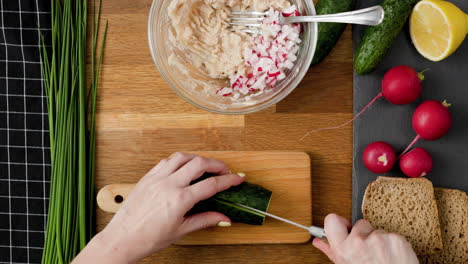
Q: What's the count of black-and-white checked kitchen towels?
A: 1